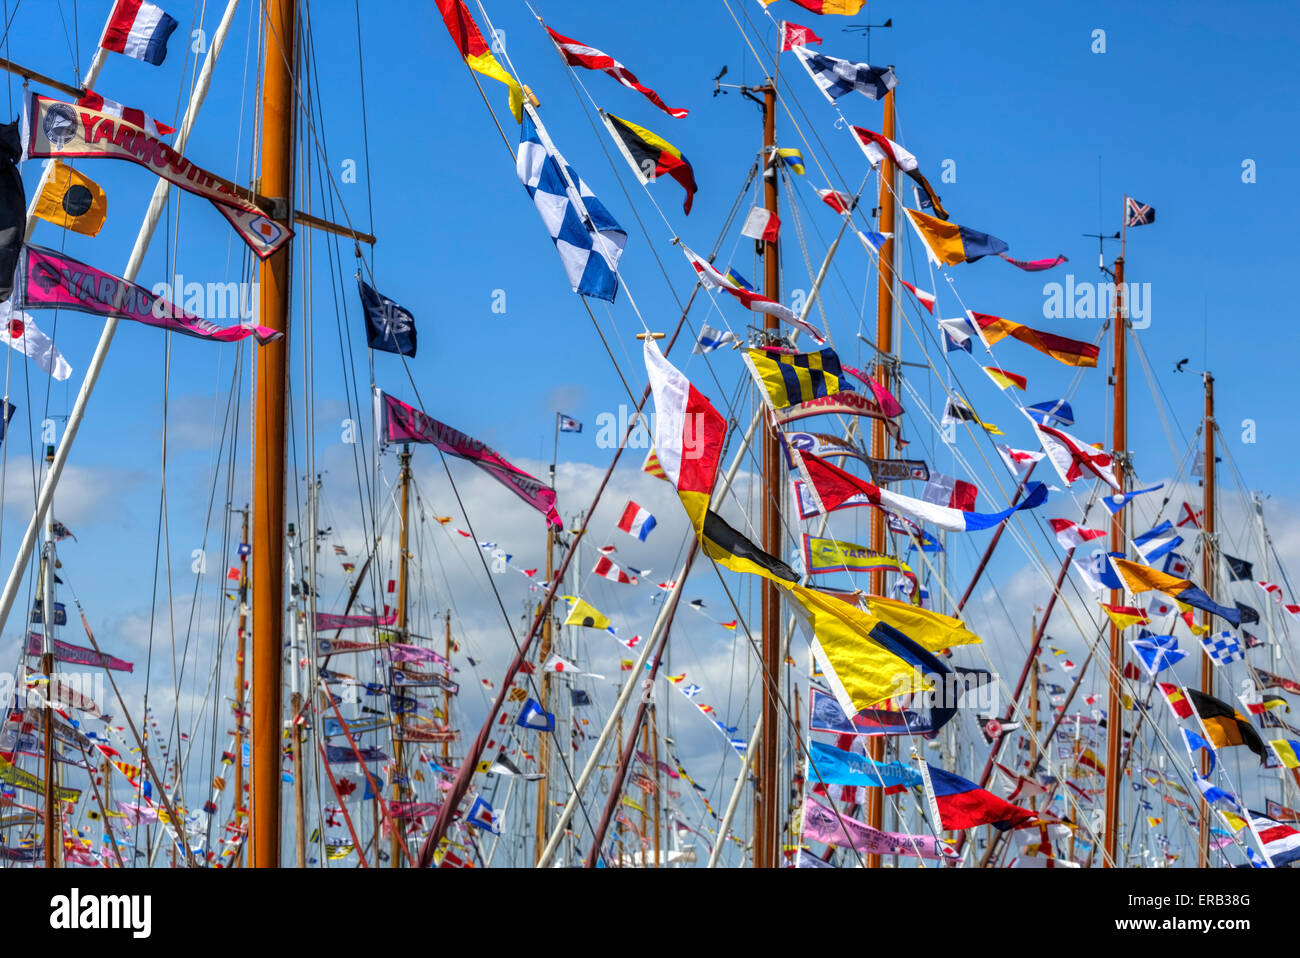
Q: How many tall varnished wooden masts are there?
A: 5